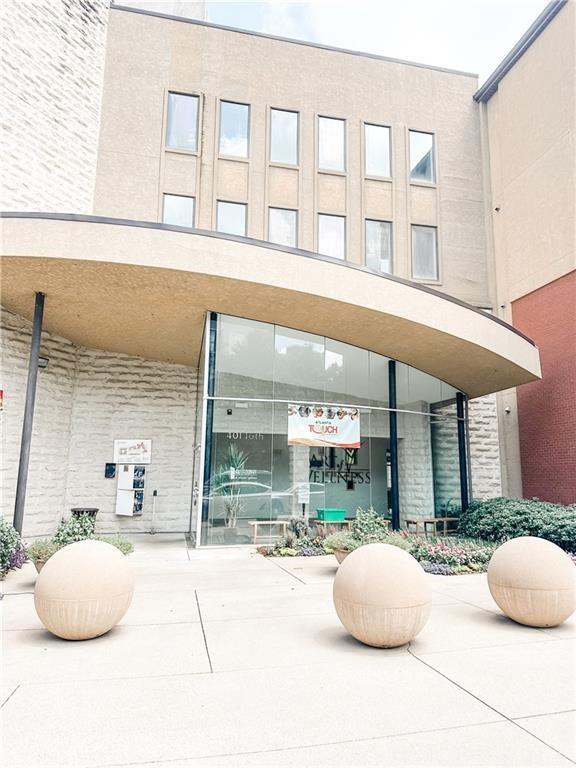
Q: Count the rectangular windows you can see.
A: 12